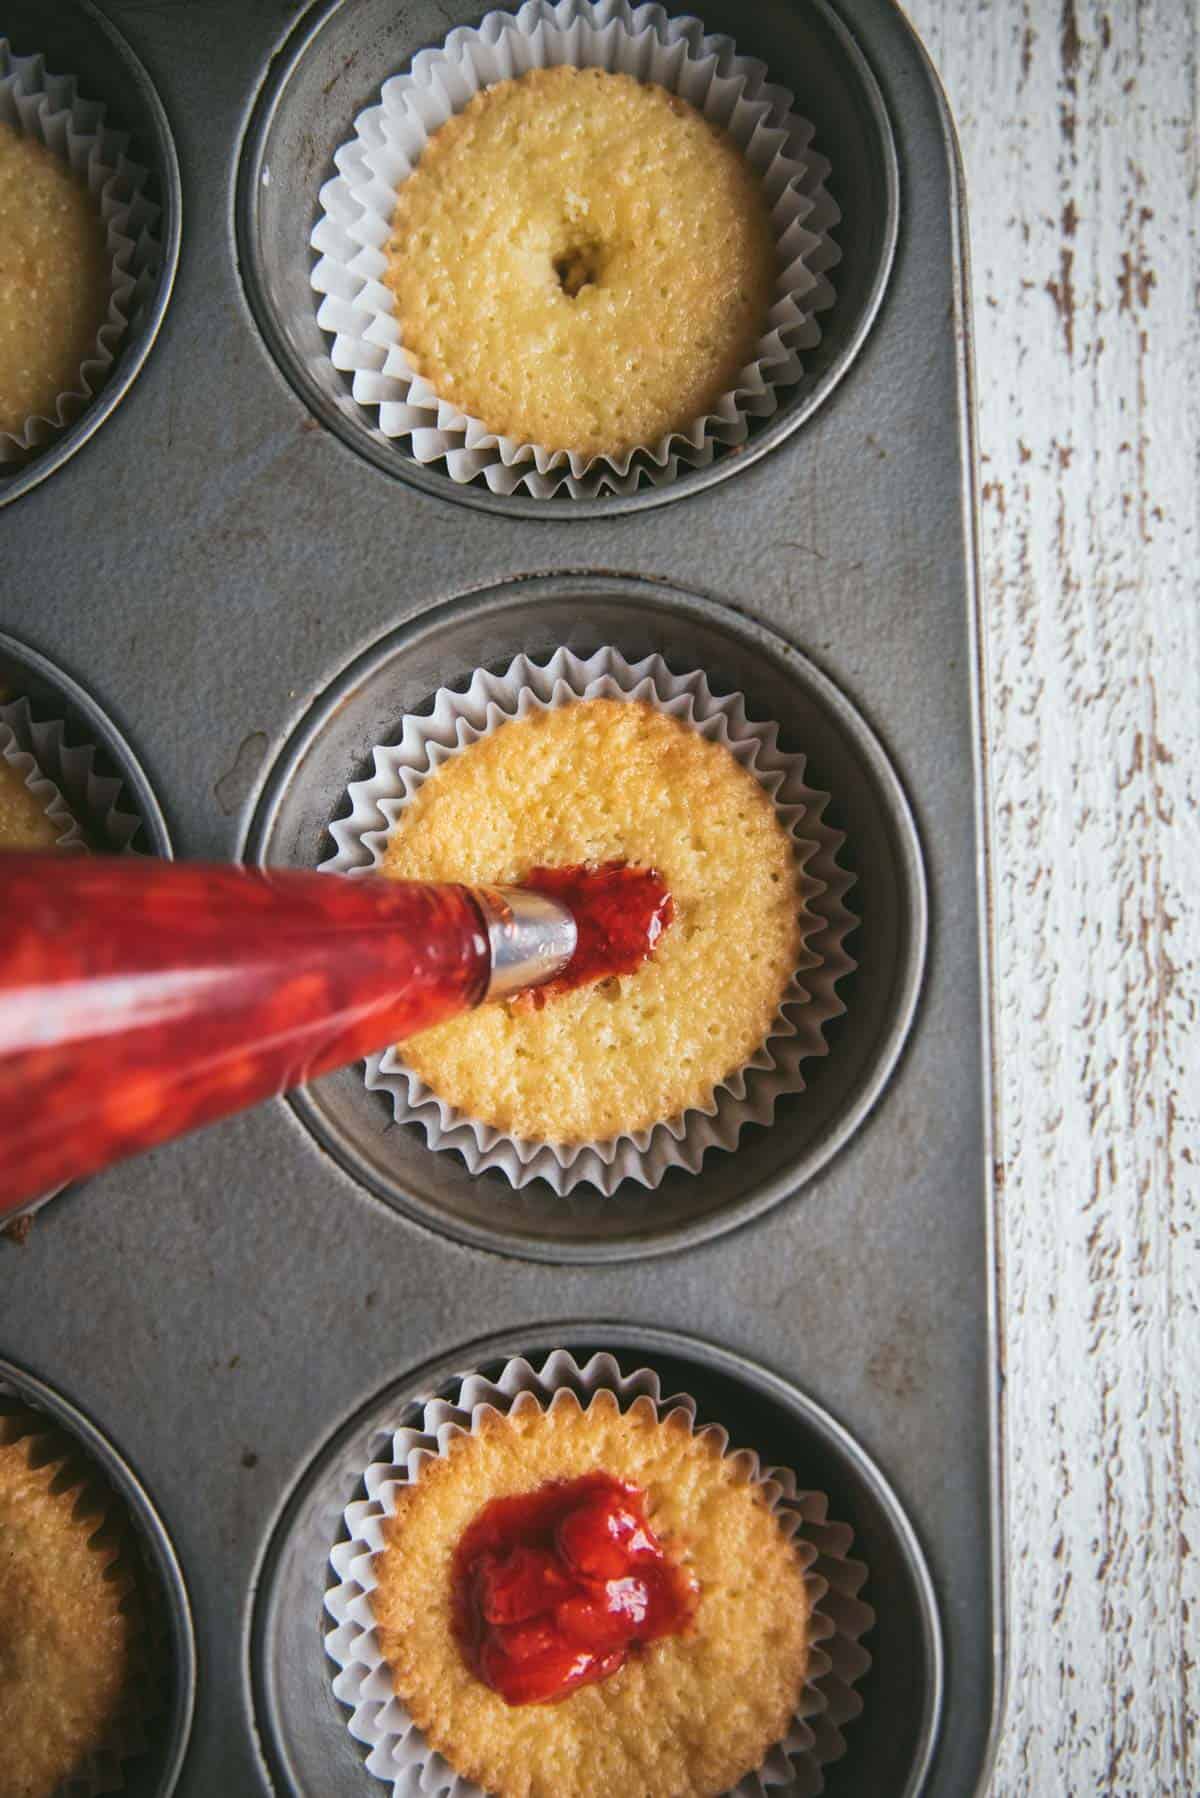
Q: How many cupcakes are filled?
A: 2